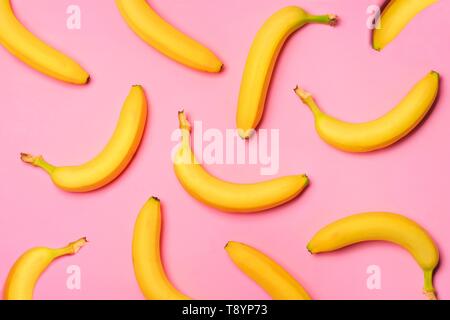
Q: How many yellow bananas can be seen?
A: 11